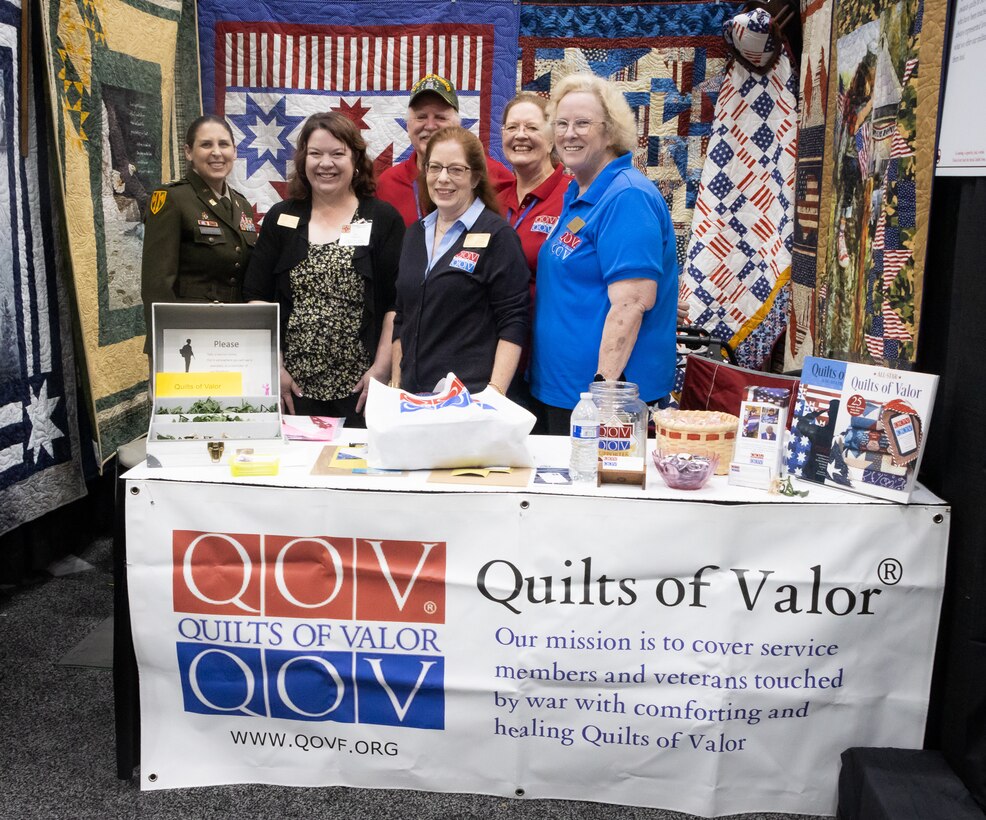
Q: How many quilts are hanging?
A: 7